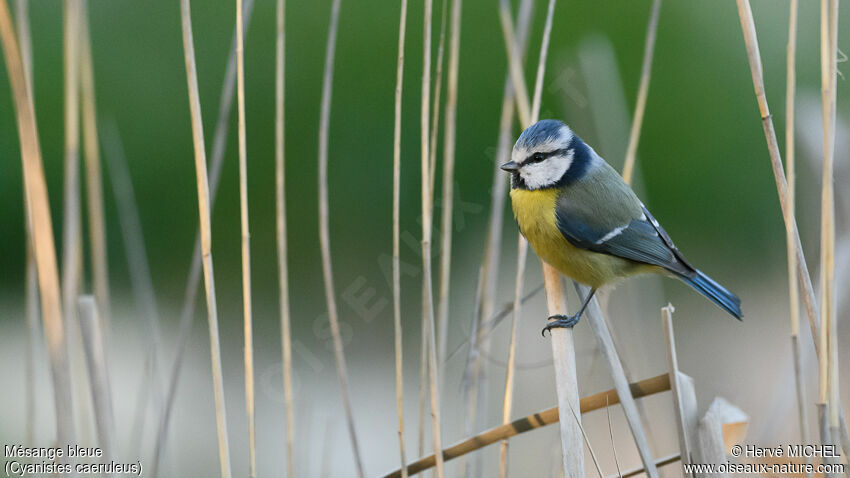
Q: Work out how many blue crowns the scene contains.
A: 1